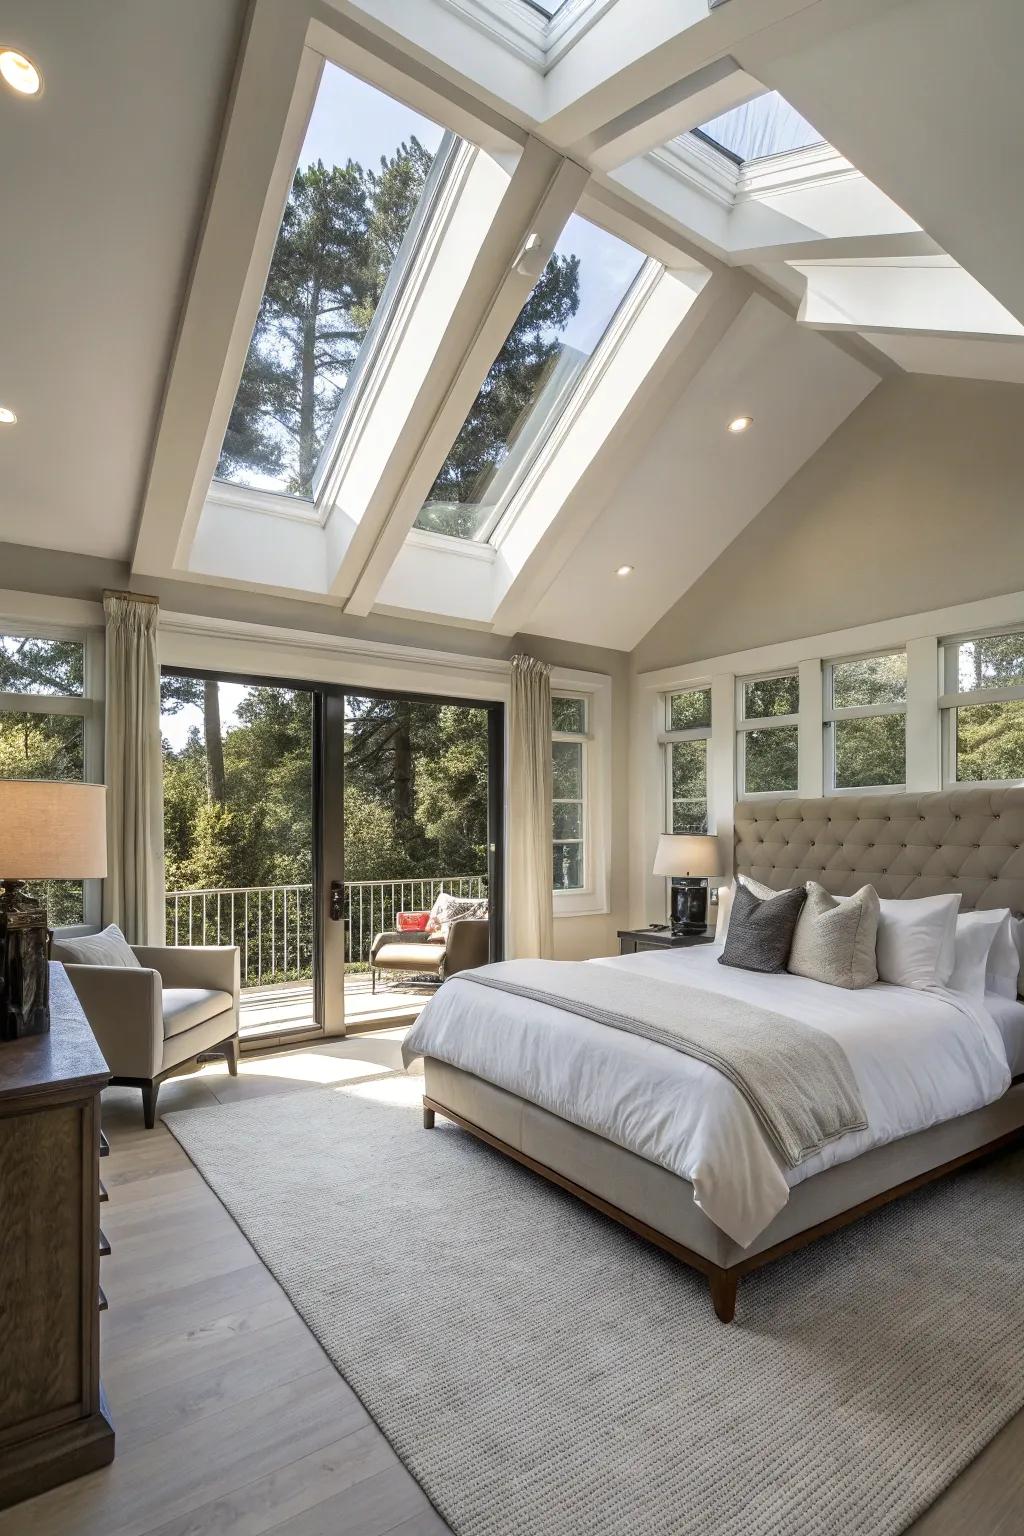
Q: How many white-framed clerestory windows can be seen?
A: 4